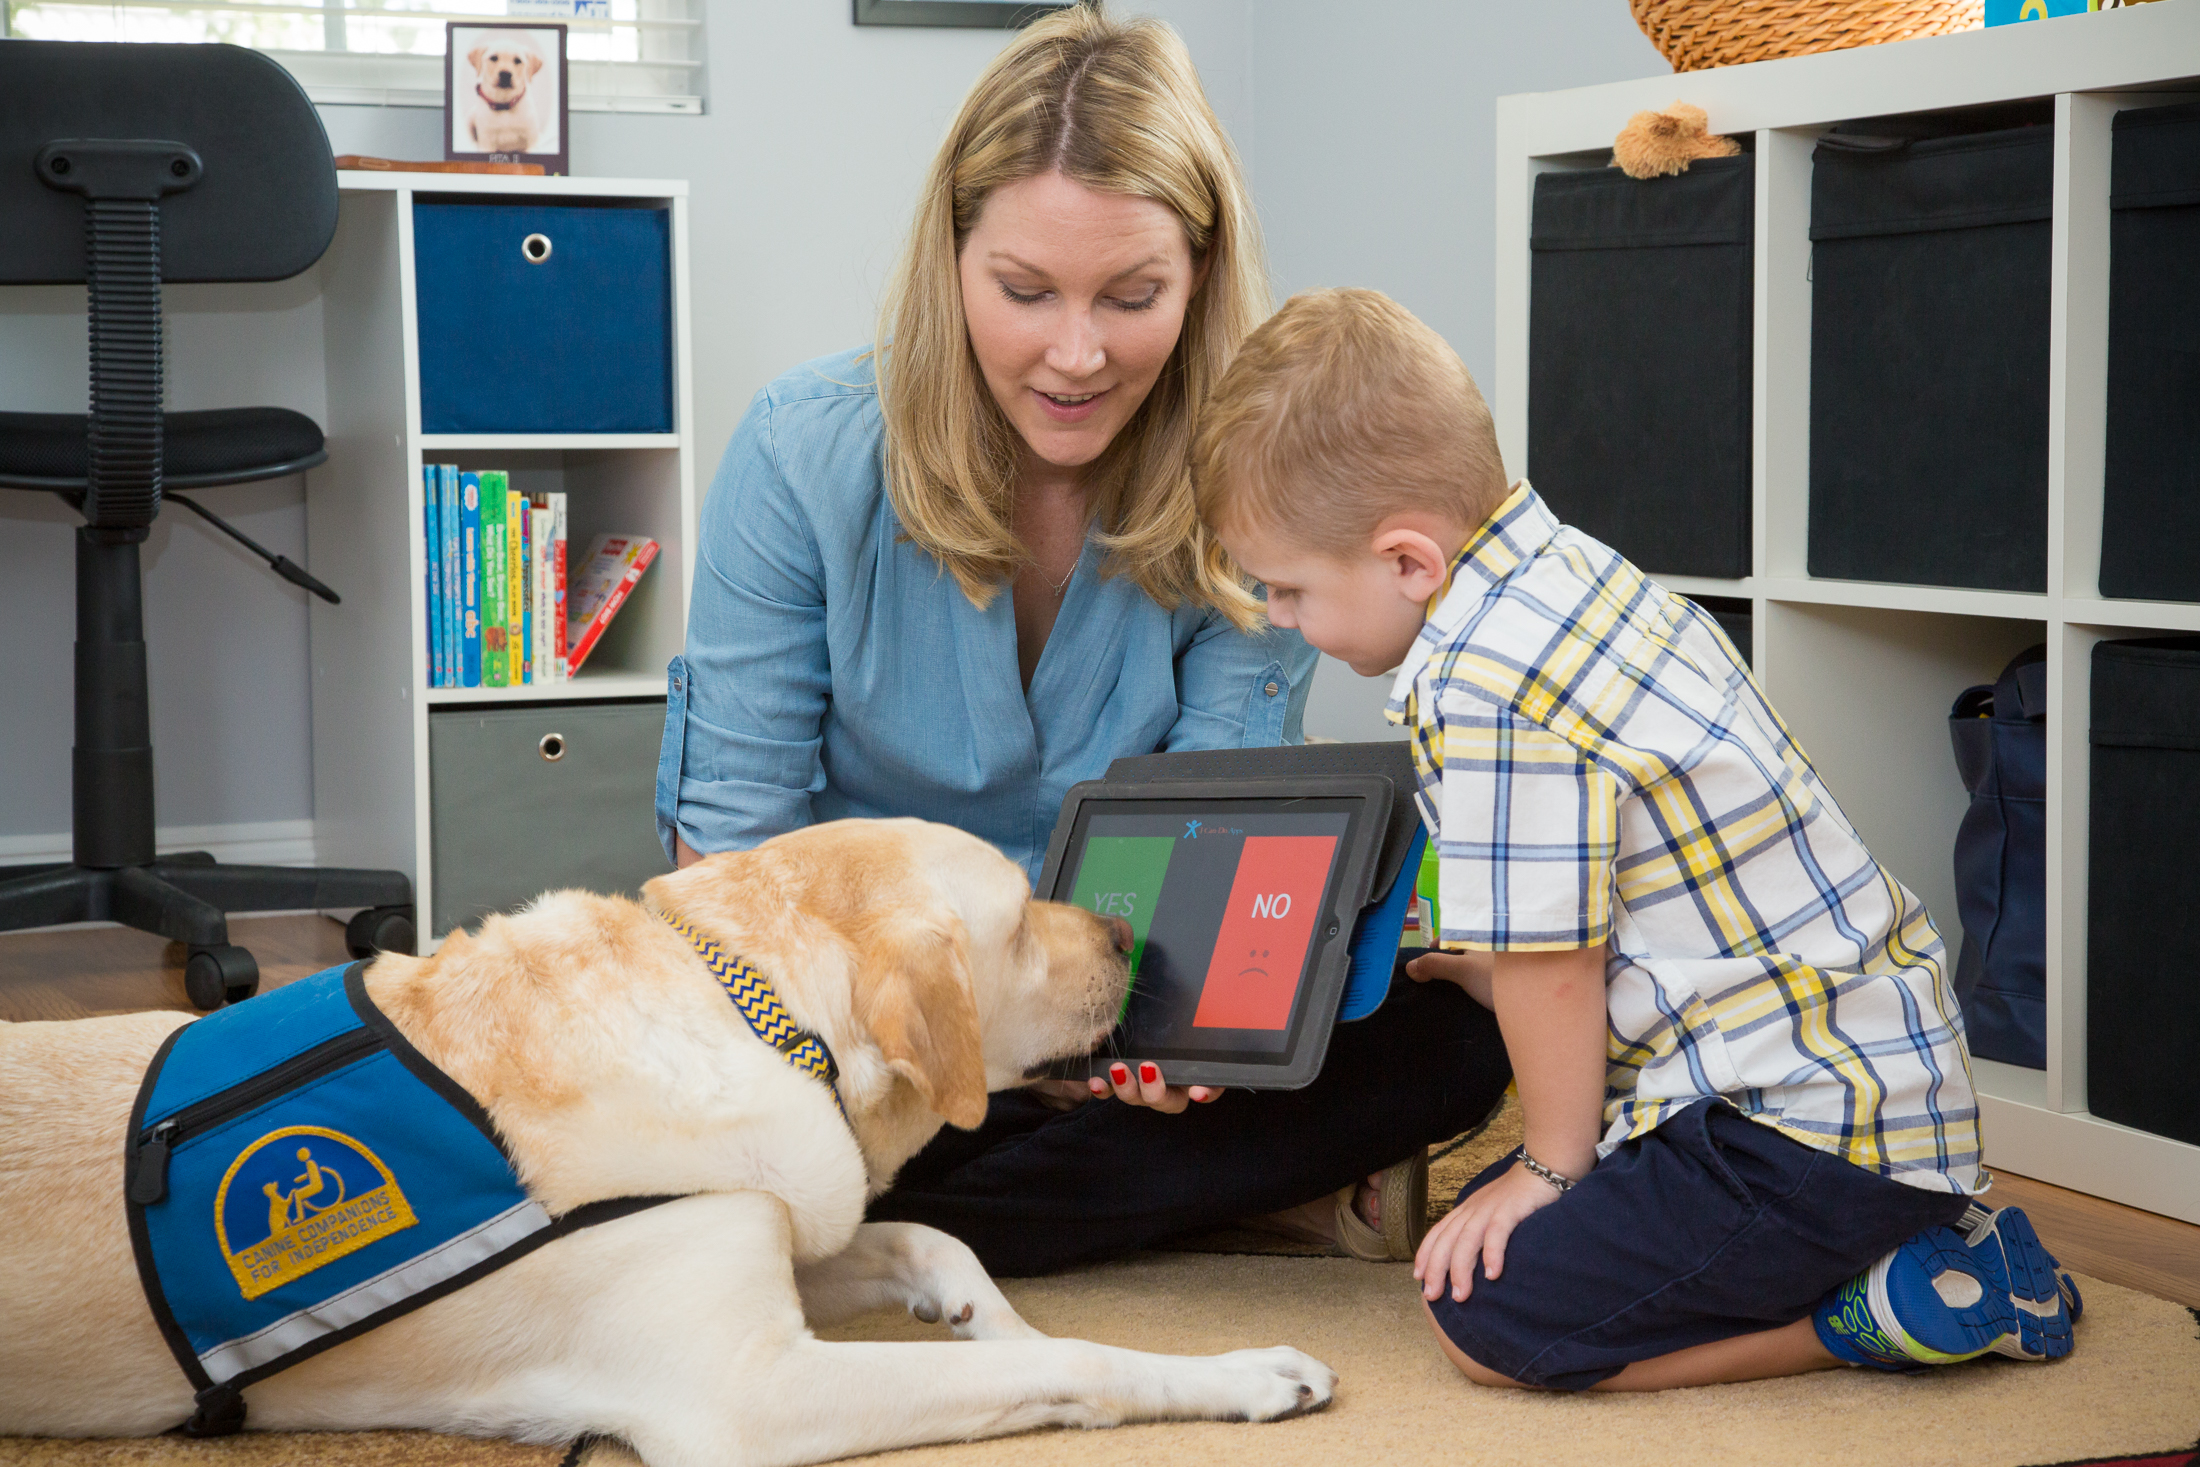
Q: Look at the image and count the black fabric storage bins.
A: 5